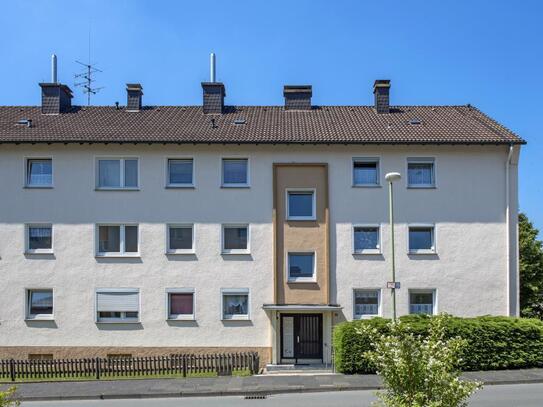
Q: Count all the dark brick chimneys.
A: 5